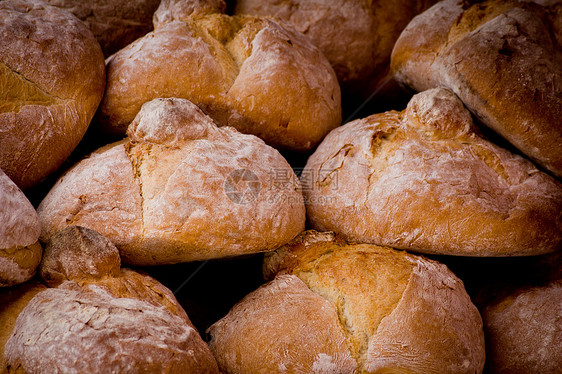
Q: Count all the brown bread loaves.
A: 11